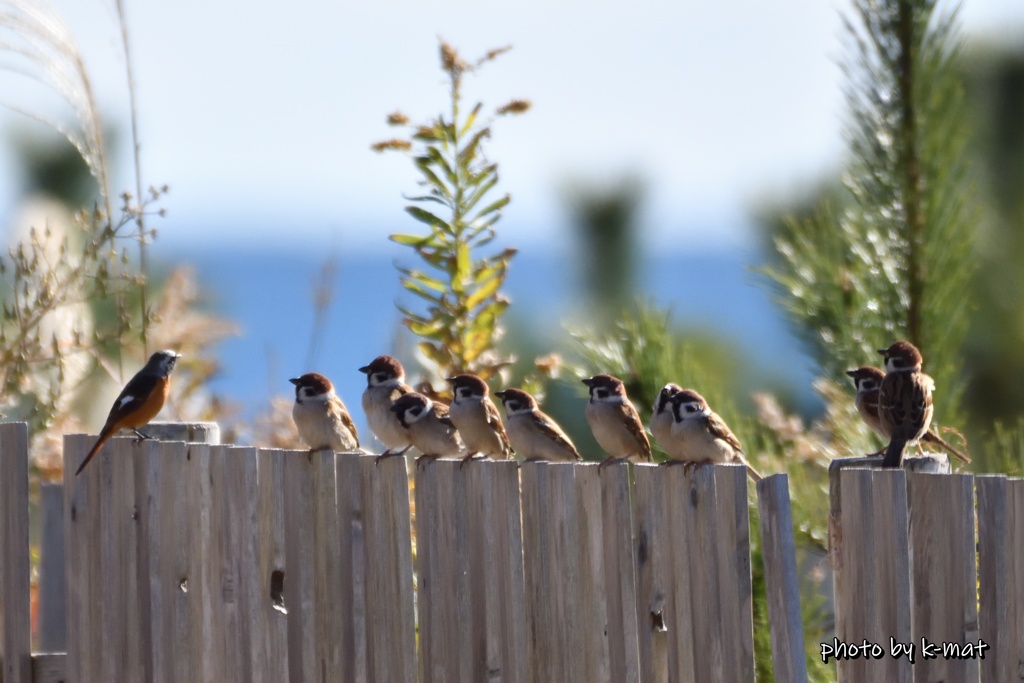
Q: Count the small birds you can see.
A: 11